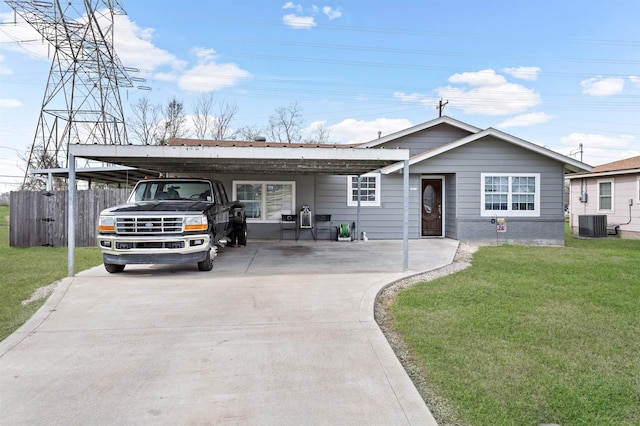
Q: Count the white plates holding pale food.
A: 0